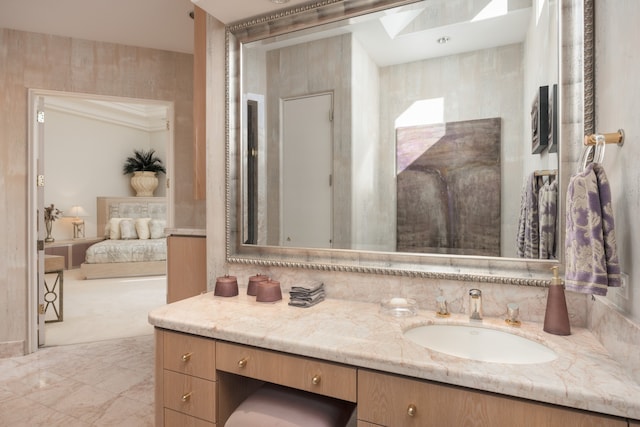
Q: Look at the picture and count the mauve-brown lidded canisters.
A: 3